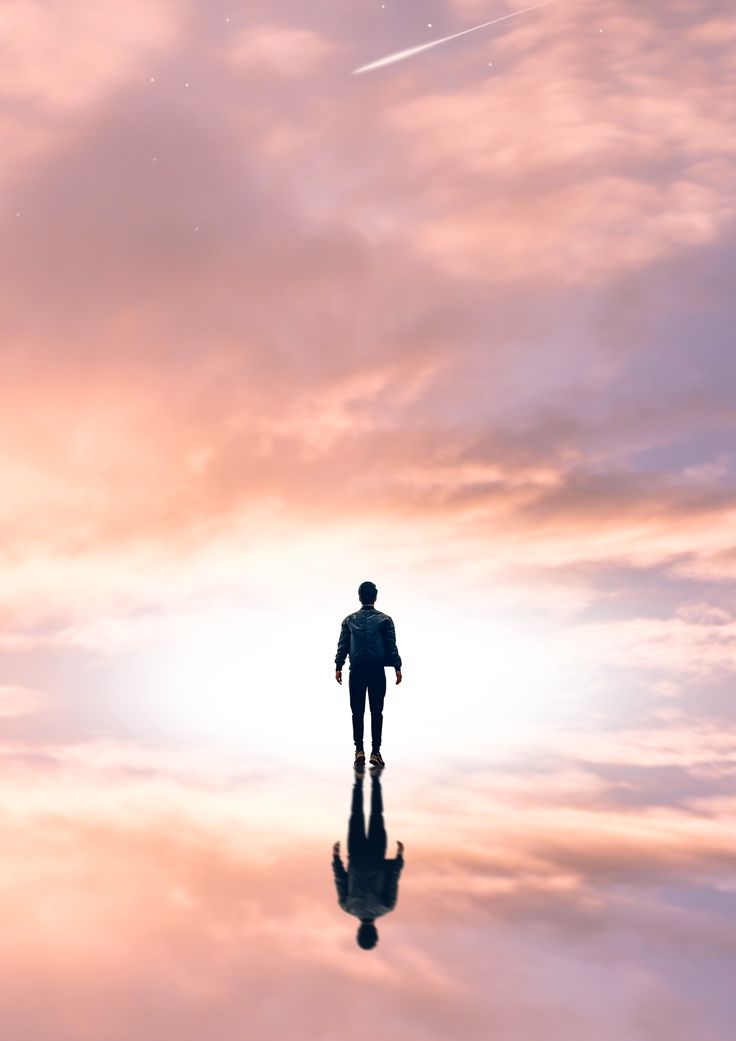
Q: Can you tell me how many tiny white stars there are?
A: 10